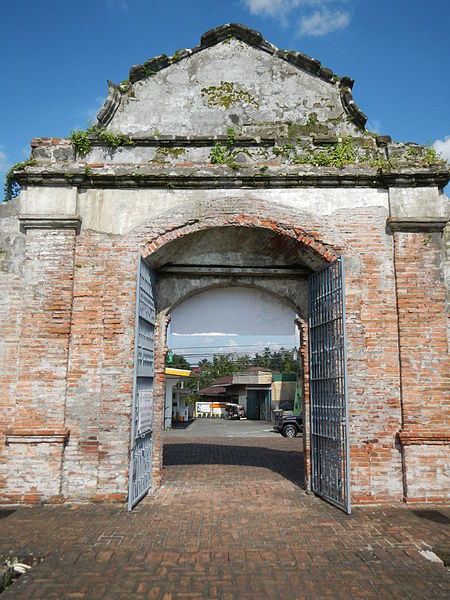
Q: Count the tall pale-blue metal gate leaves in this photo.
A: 2